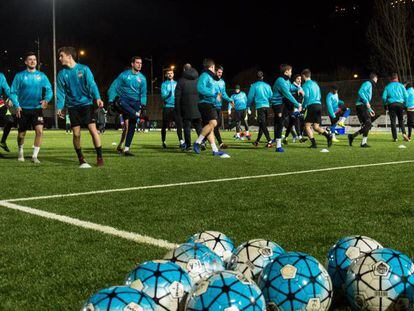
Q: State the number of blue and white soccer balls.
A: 9